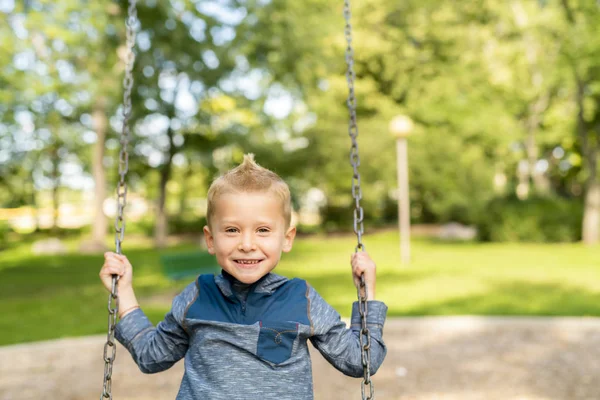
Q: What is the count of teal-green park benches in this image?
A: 1